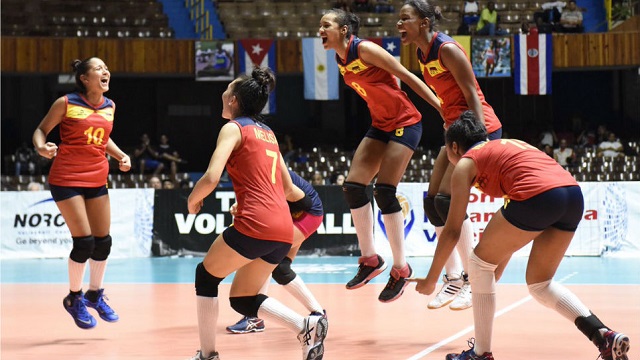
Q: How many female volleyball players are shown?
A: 6